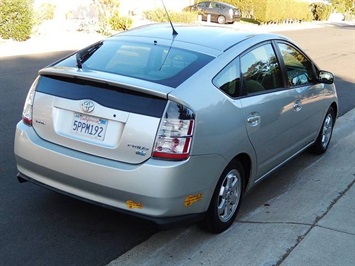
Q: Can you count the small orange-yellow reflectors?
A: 2